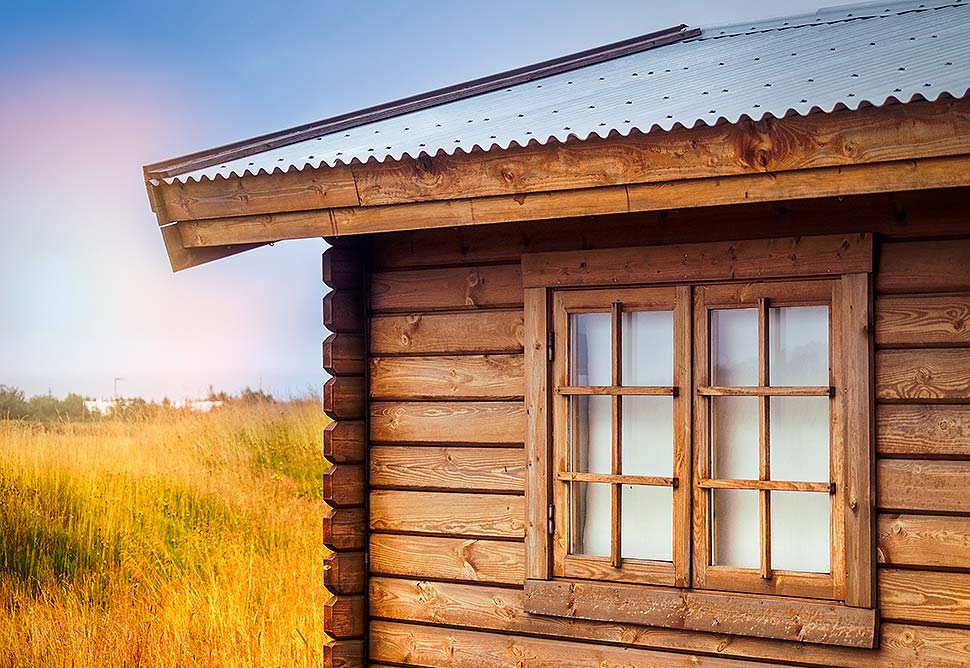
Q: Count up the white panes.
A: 12